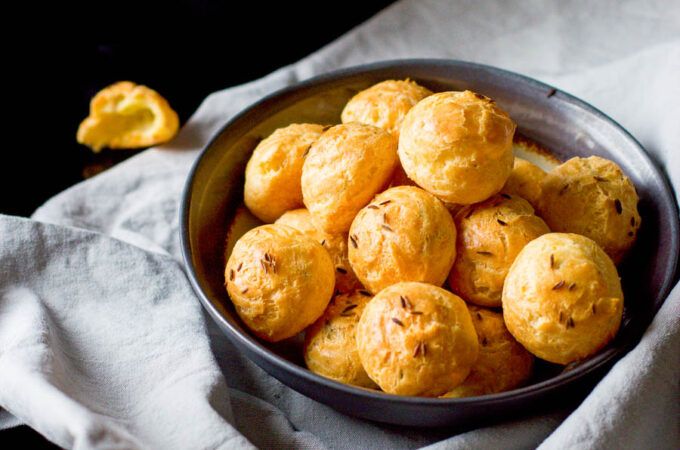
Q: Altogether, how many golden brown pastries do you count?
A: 15